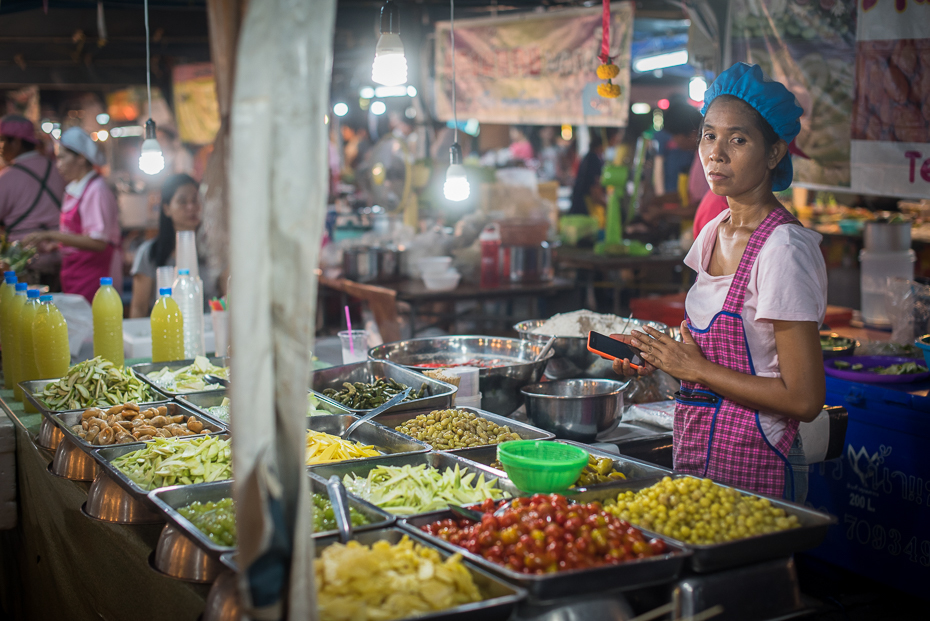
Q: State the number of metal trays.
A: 14